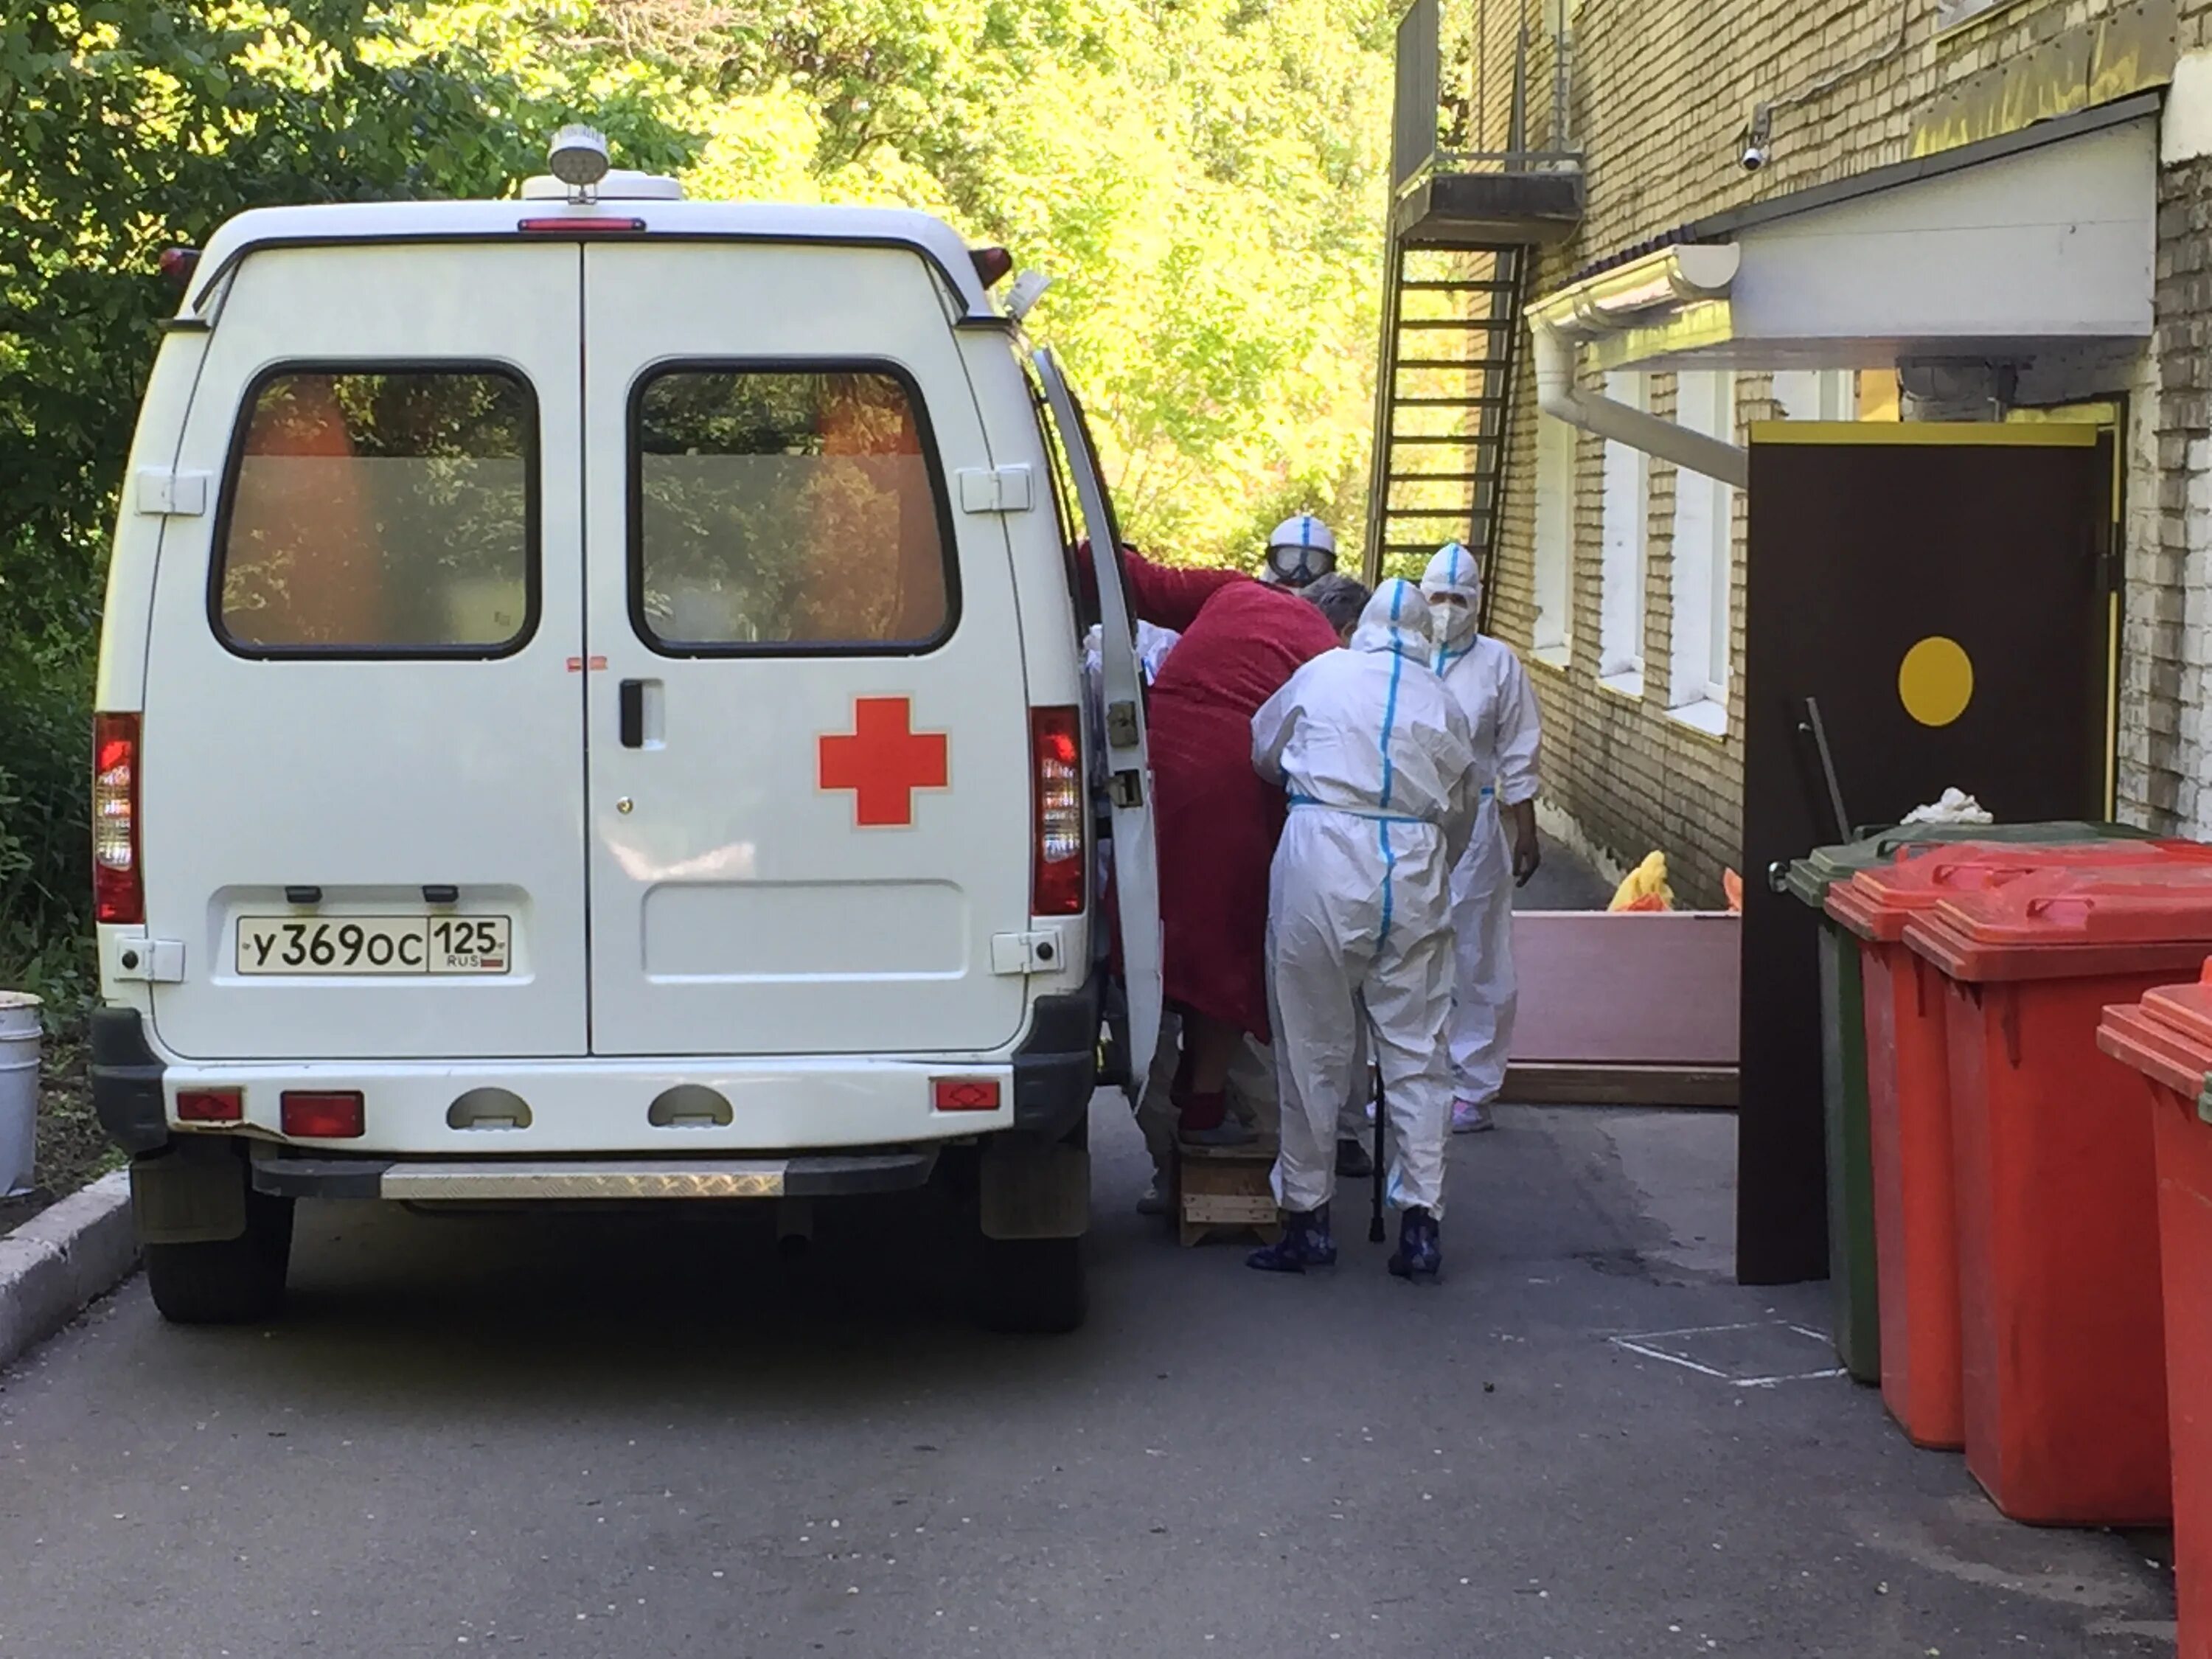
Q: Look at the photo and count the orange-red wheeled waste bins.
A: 3